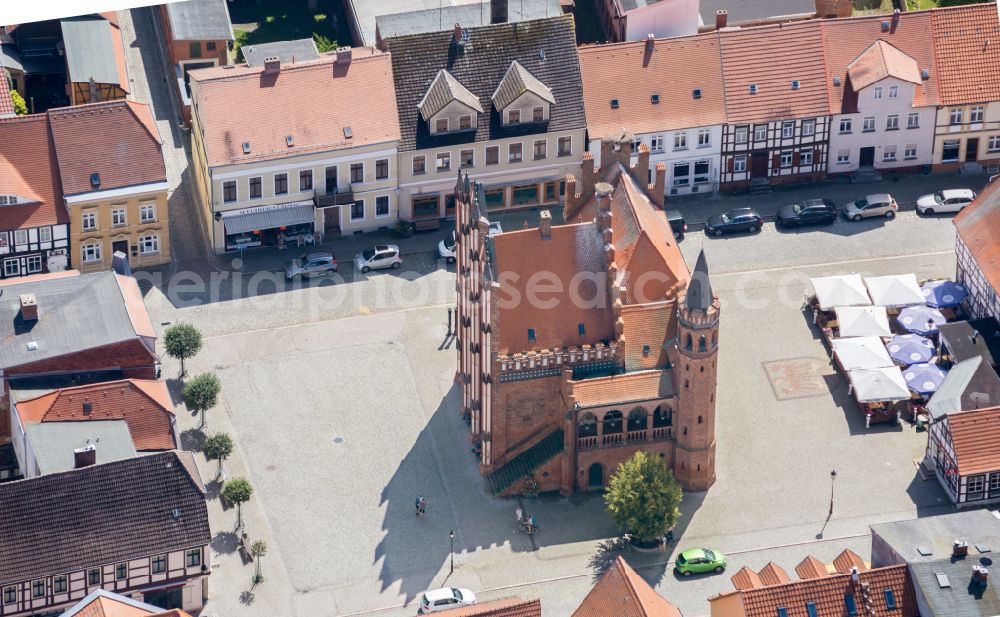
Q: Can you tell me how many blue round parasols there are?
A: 4